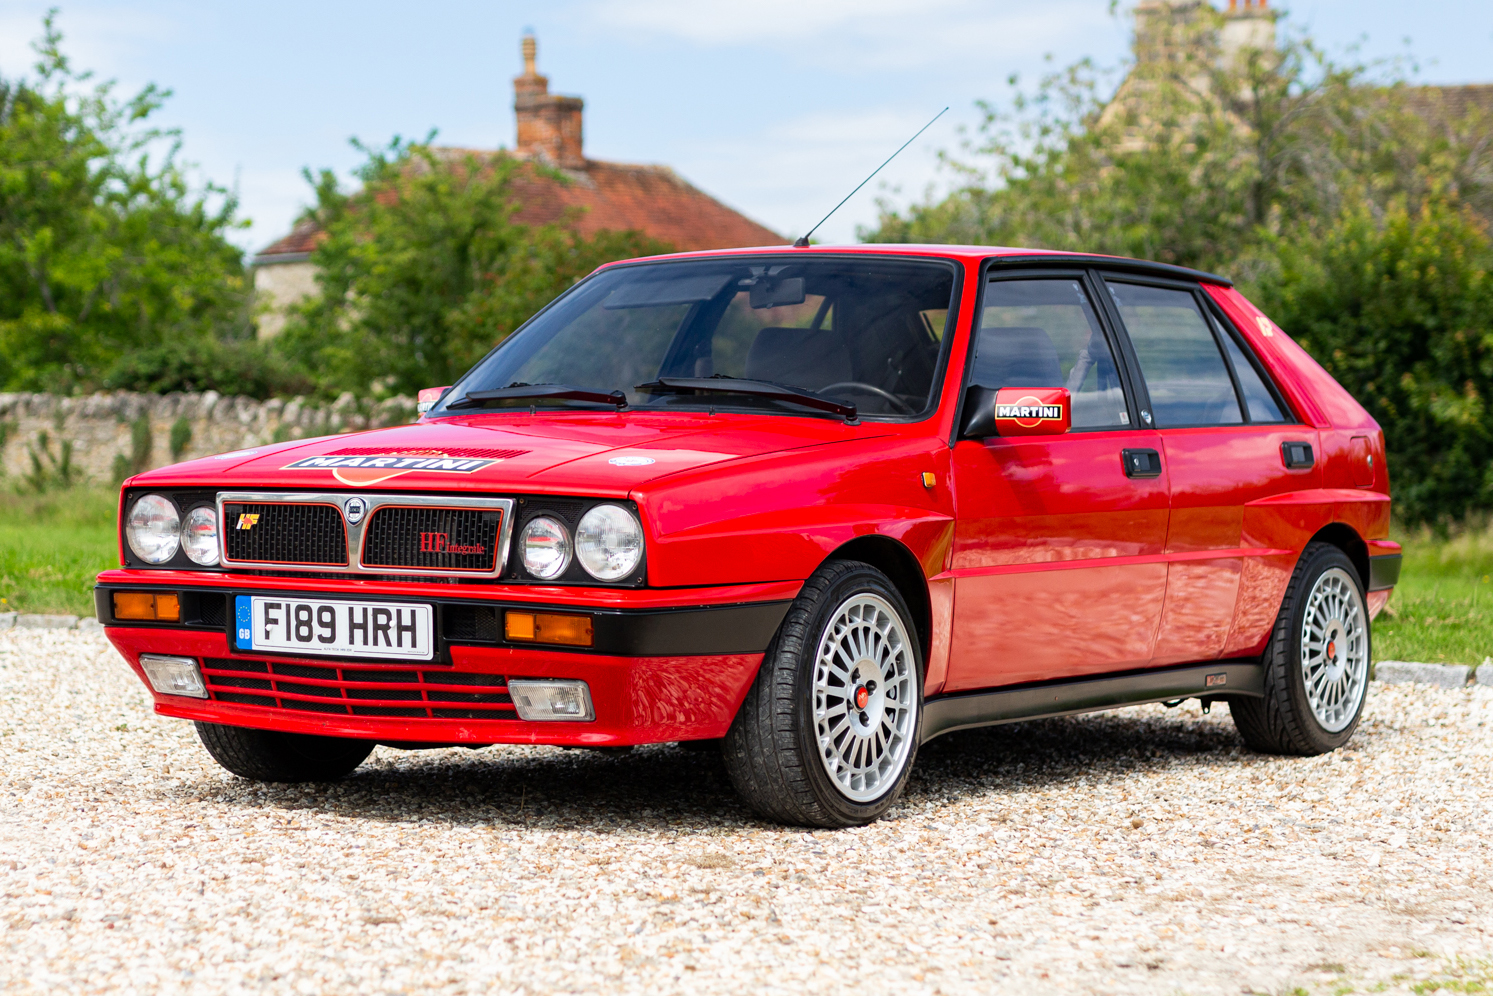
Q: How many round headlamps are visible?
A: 4